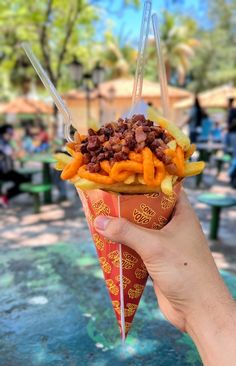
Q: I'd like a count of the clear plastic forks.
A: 3